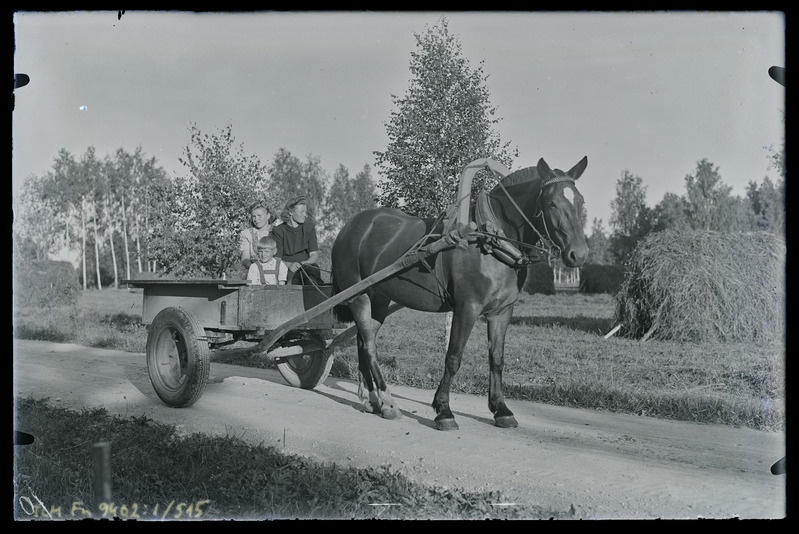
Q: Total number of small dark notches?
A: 4